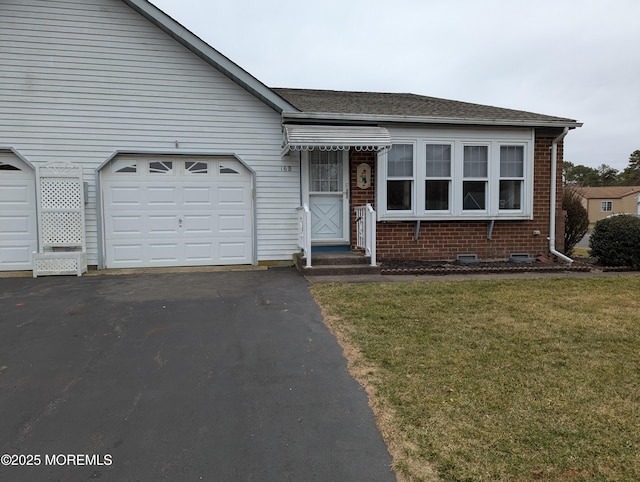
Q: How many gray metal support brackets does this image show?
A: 2